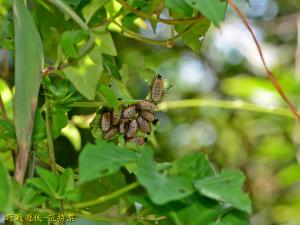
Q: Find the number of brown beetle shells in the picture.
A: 11